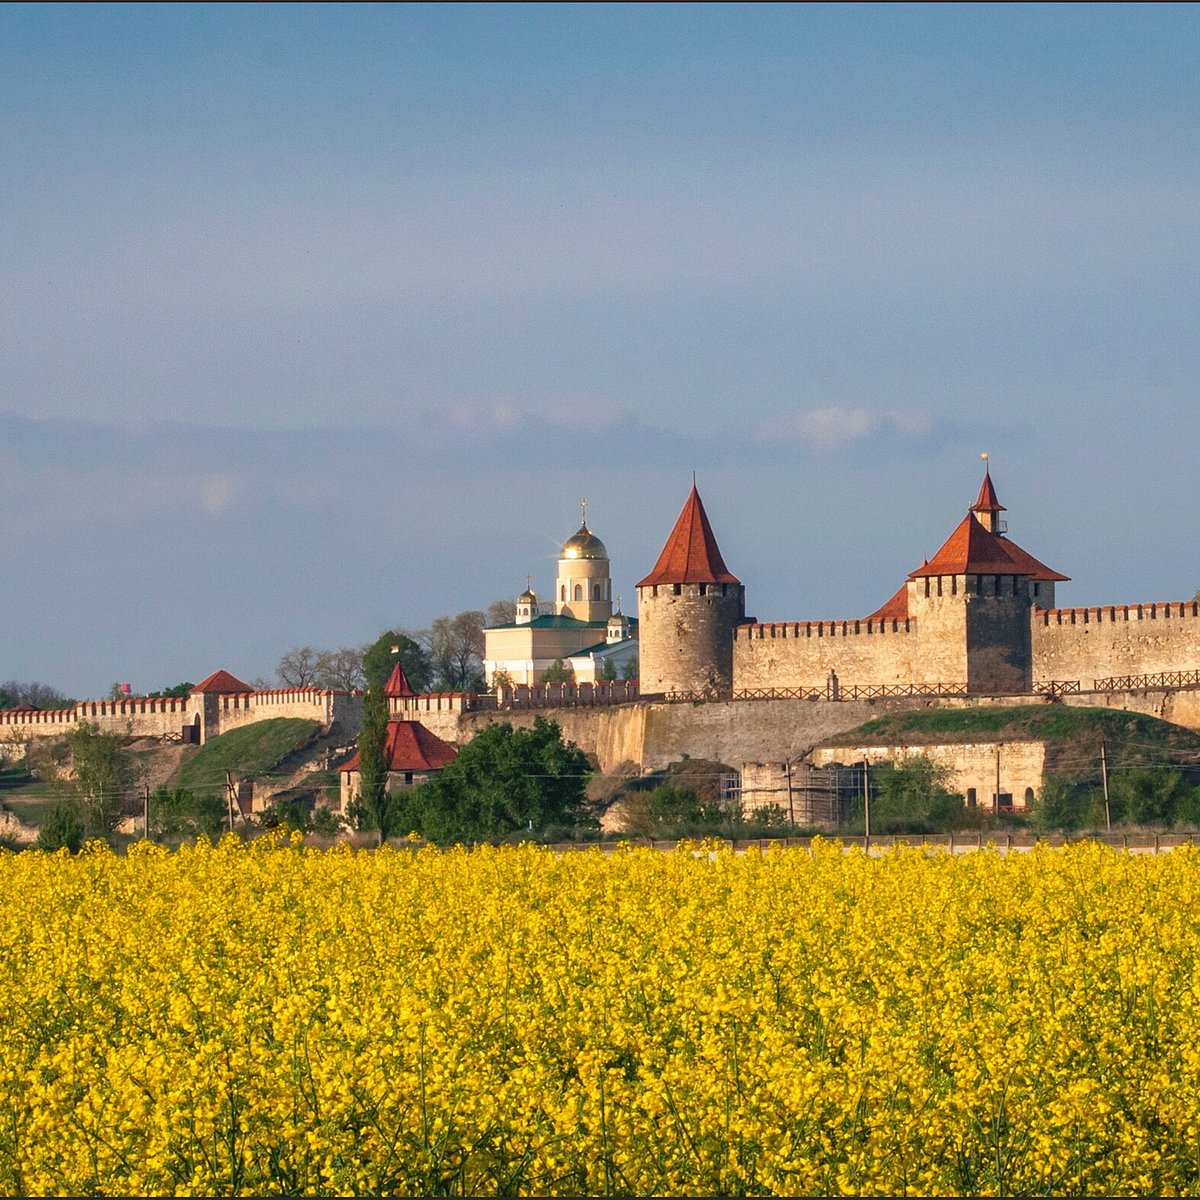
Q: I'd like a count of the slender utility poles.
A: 6